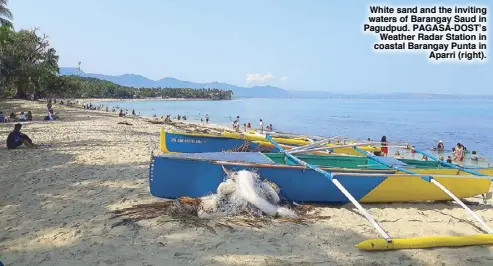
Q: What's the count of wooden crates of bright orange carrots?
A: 0